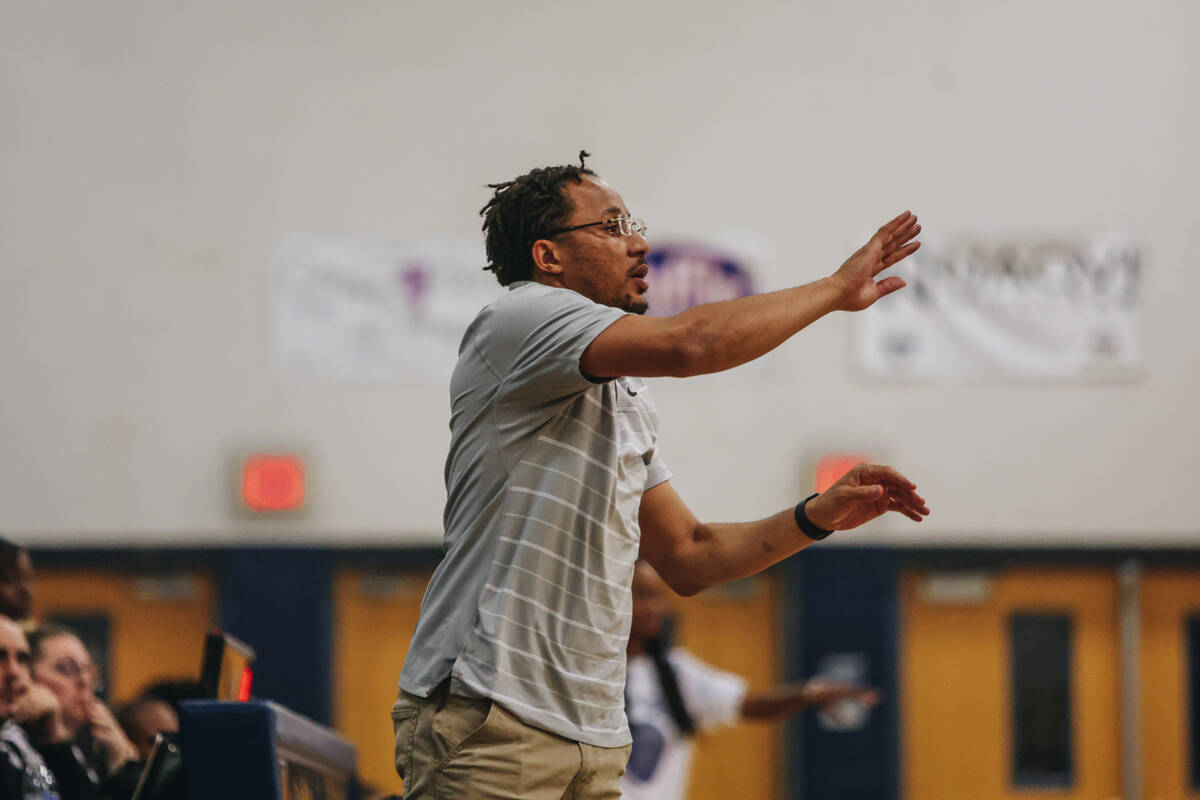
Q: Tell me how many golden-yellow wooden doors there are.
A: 5